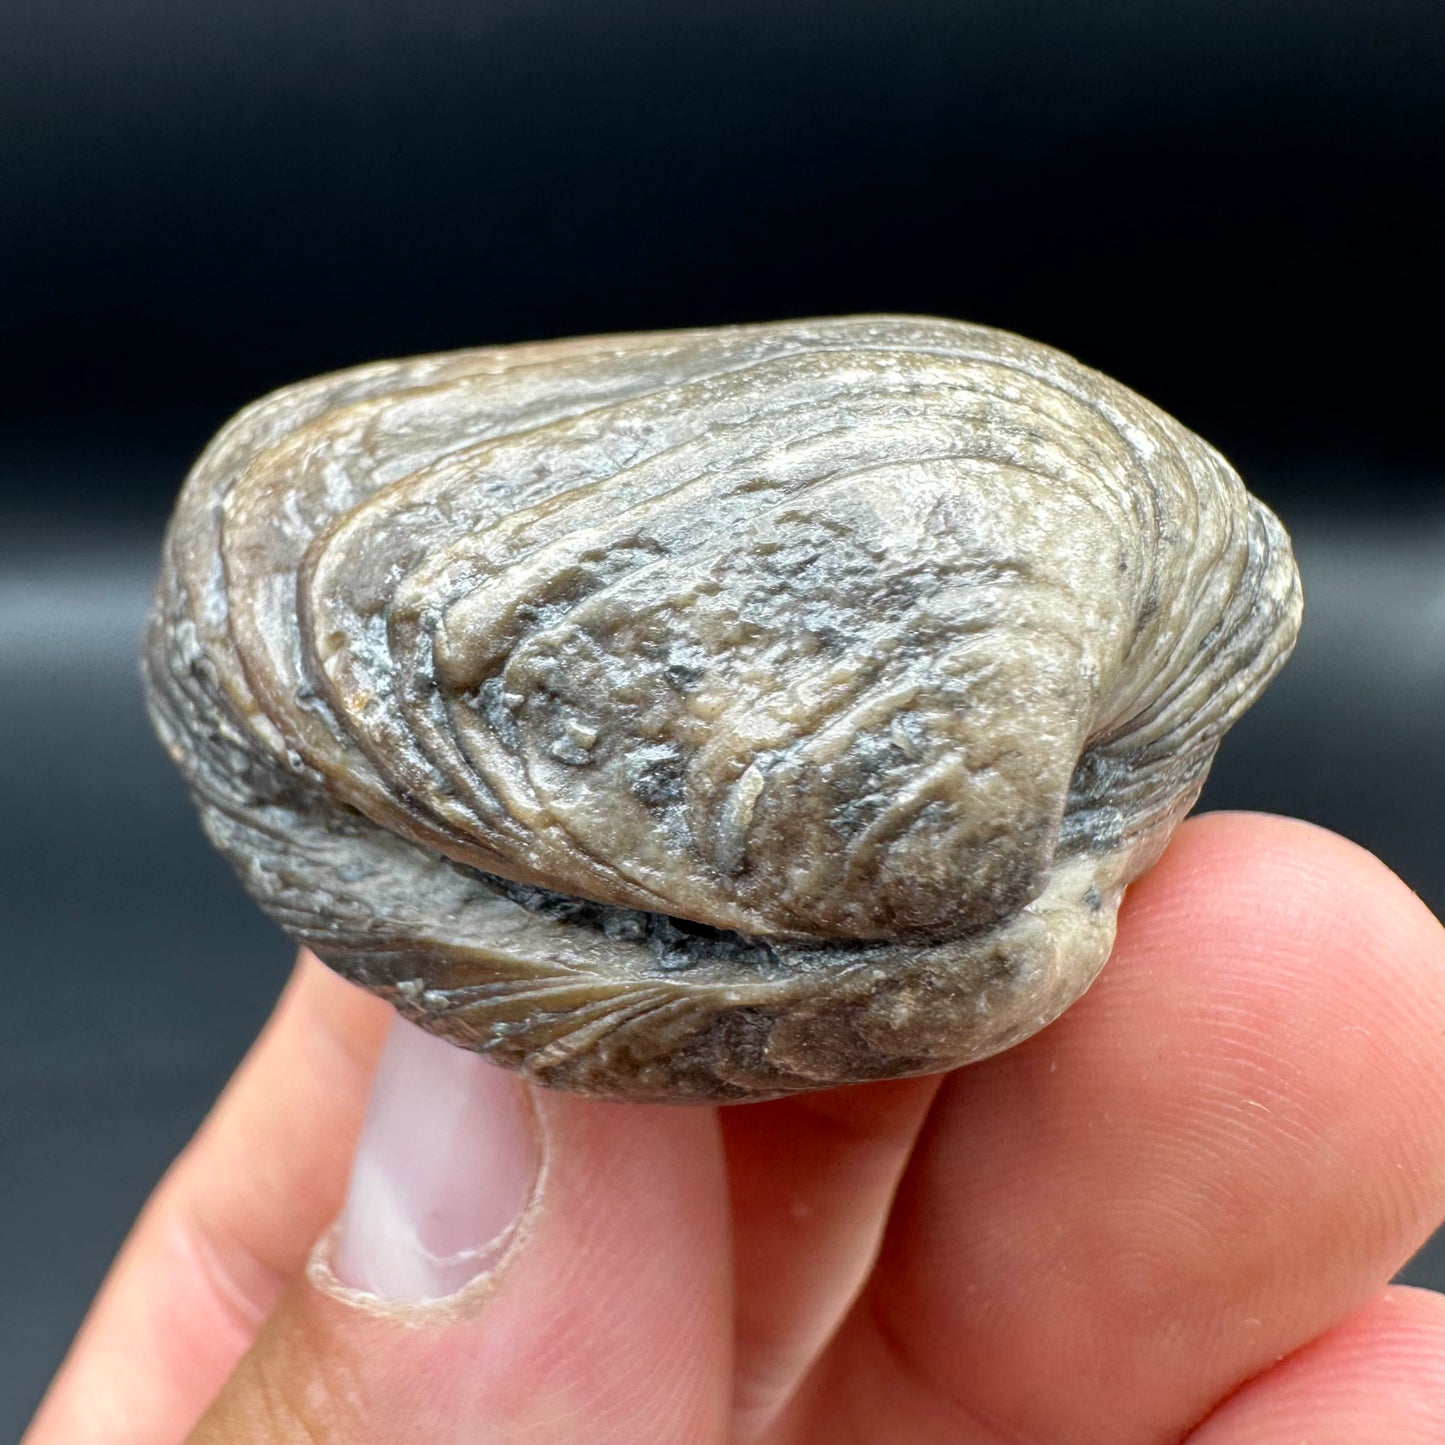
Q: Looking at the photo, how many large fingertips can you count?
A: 2